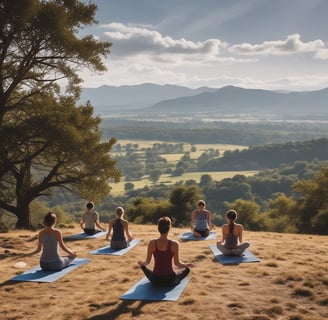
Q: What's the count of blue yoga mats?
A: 6